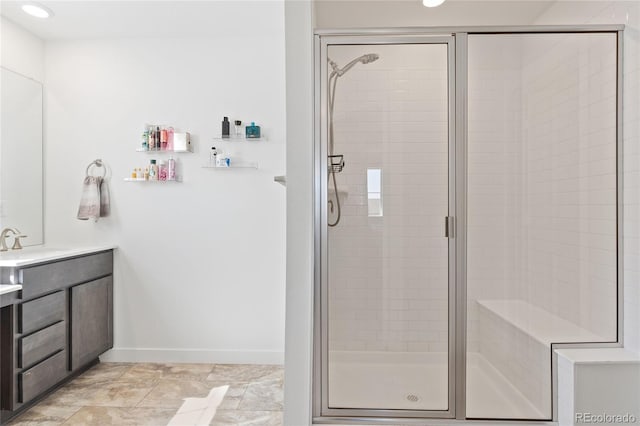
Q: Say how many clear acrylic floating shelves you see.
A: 4